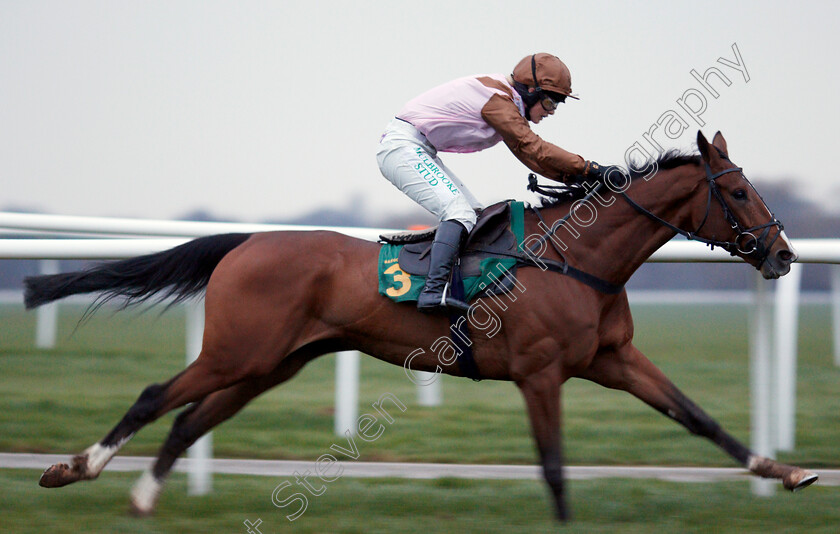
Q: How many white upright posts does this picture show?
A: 7